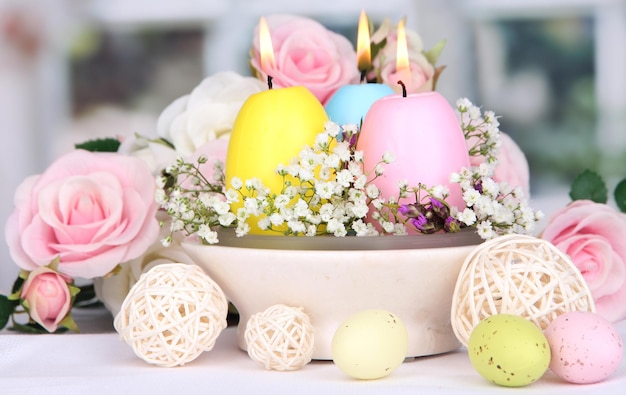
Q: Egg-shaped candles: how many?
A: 3